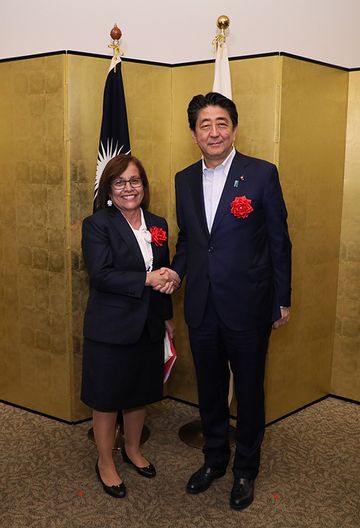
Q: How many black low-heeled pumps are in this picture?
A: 2